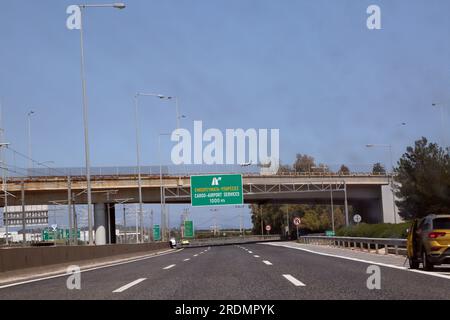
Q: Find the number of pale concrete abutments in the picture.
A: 1